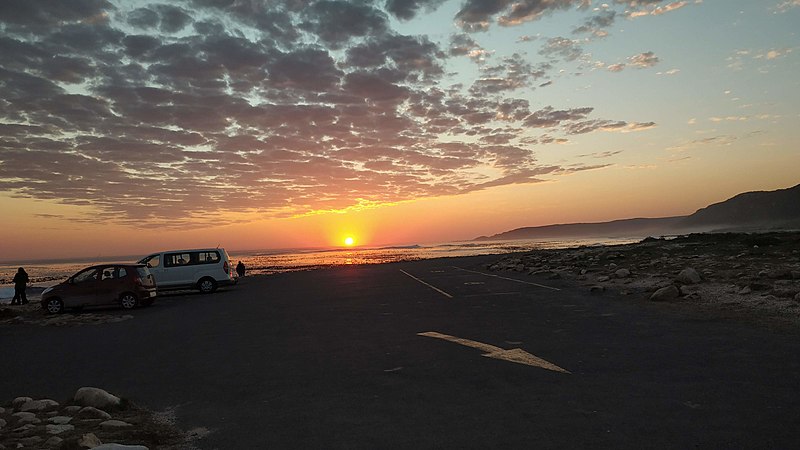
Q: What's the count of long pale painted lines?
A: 2